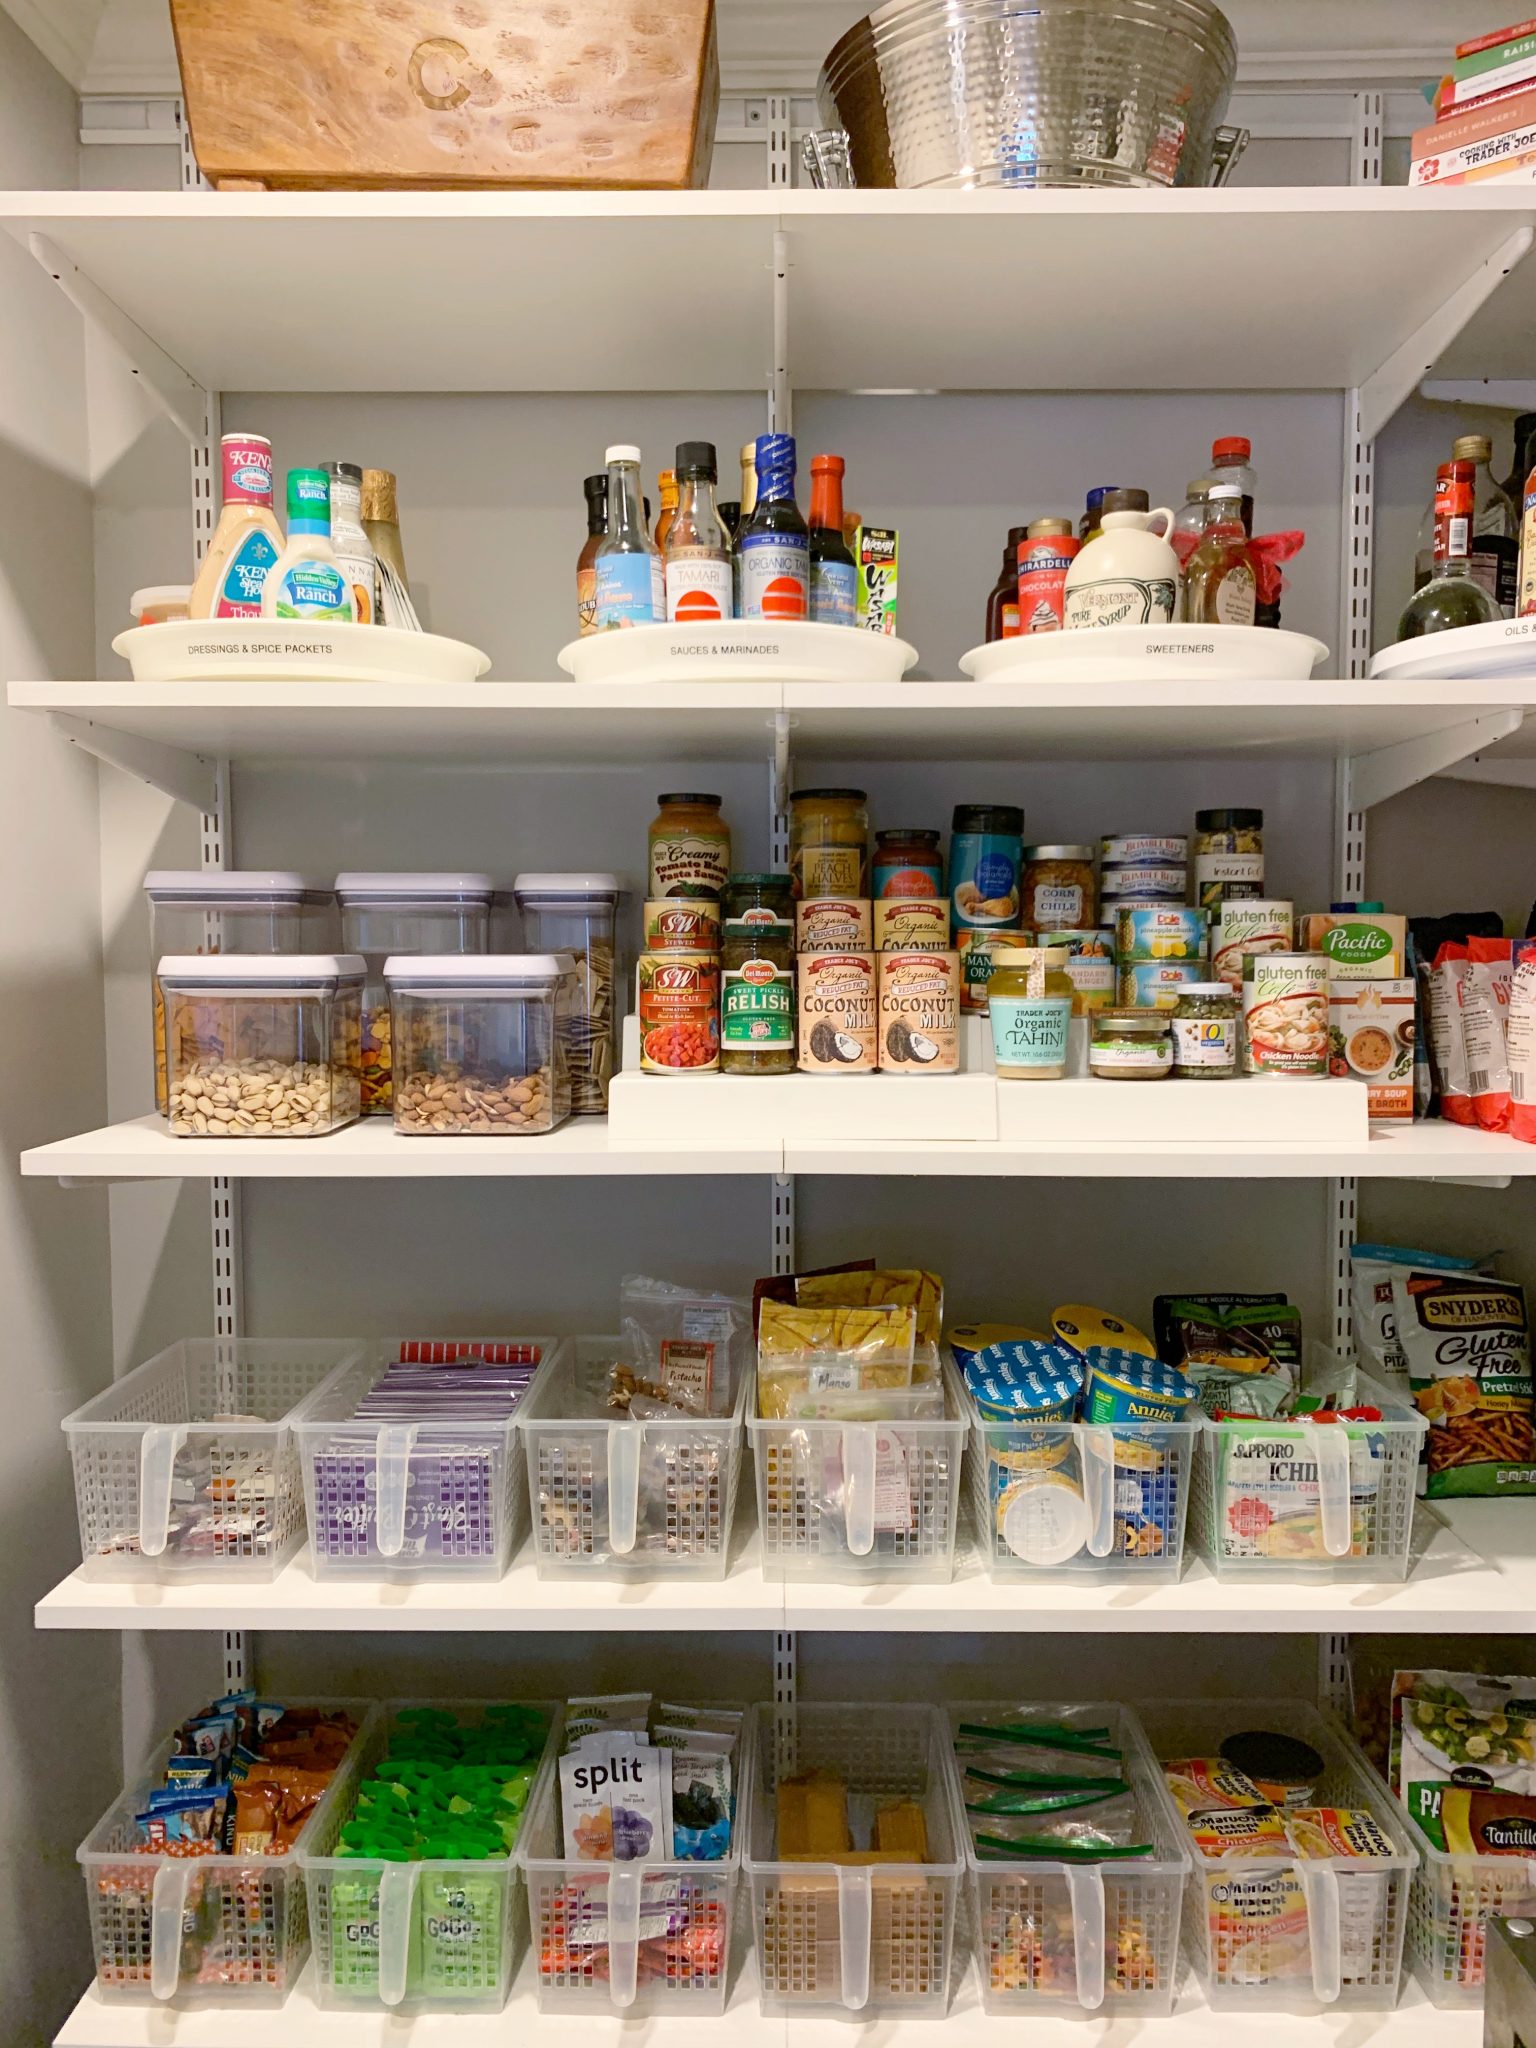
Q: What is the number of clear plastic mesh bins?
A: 13